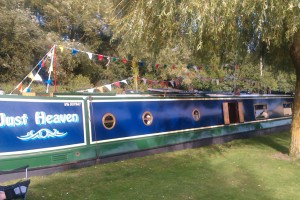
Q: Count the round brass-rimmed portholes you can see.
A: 3